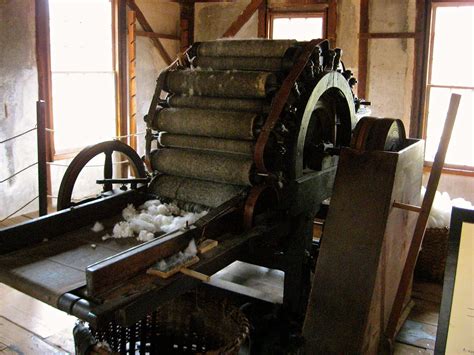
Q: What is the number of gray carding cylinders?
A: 8